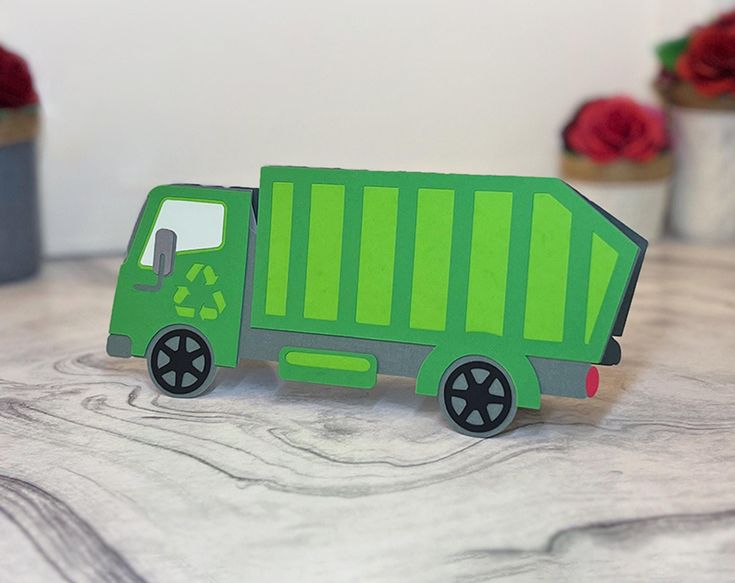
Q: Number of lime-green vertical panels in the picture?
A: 7